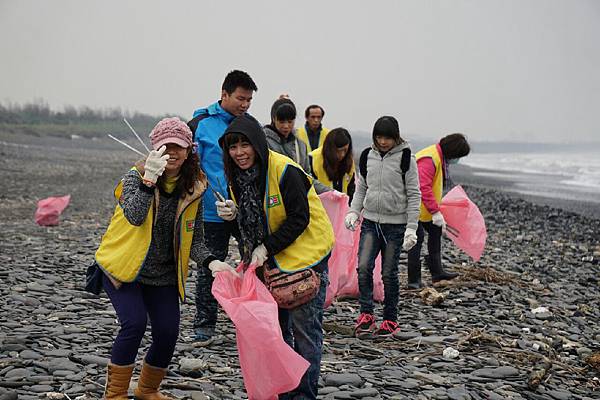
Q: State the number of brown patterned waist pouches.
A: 1